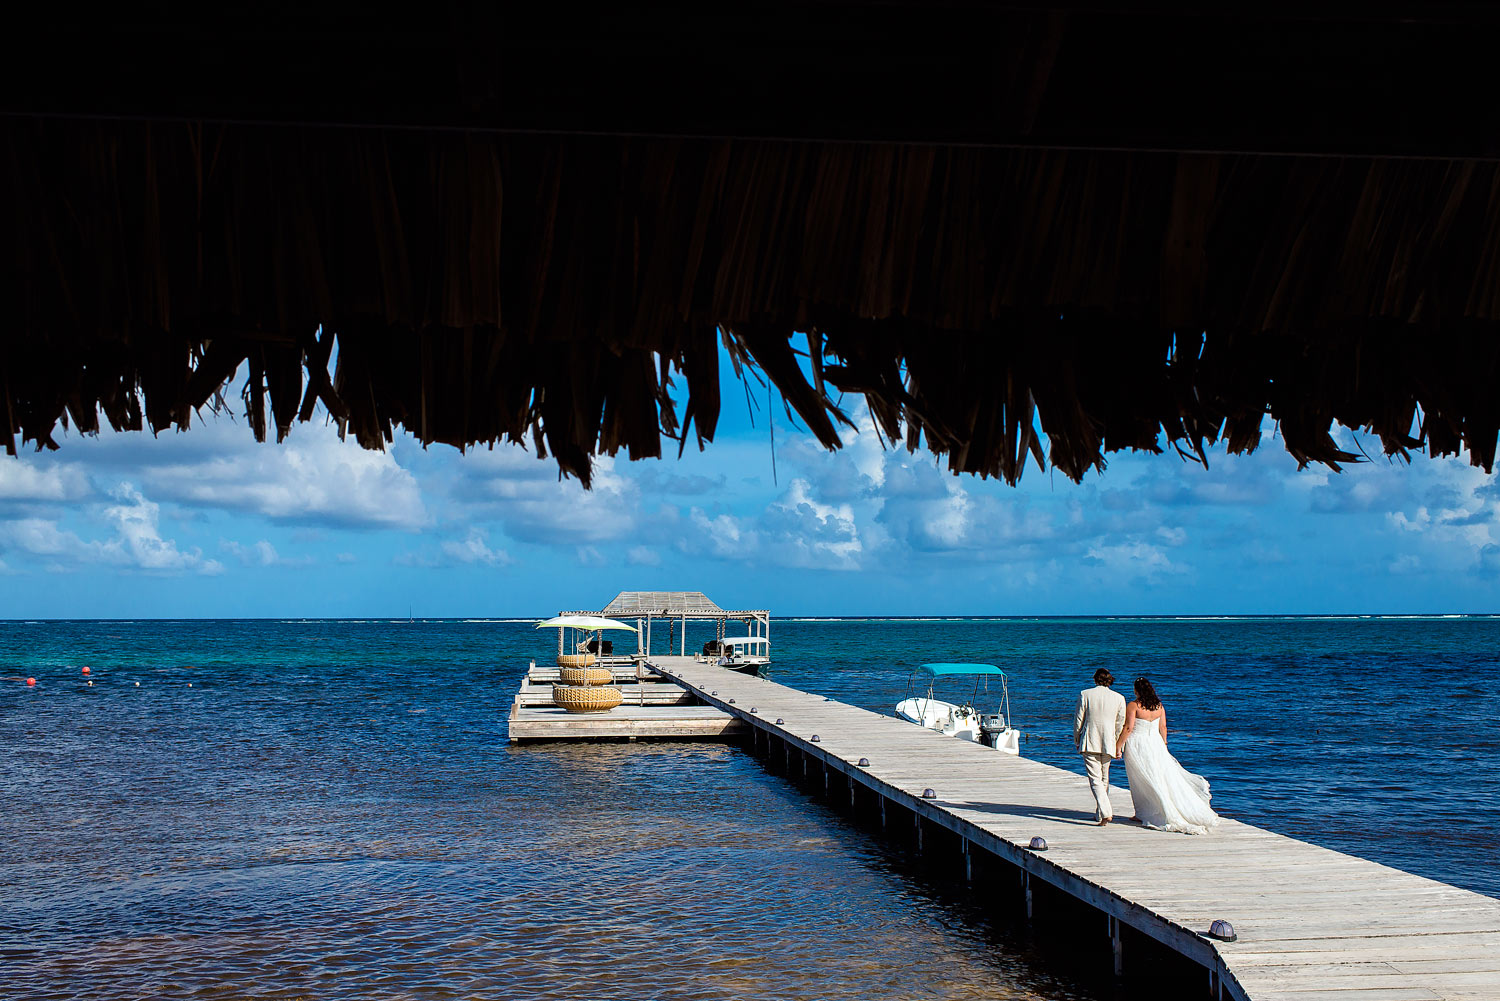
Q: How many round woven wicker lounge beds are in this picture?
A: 3